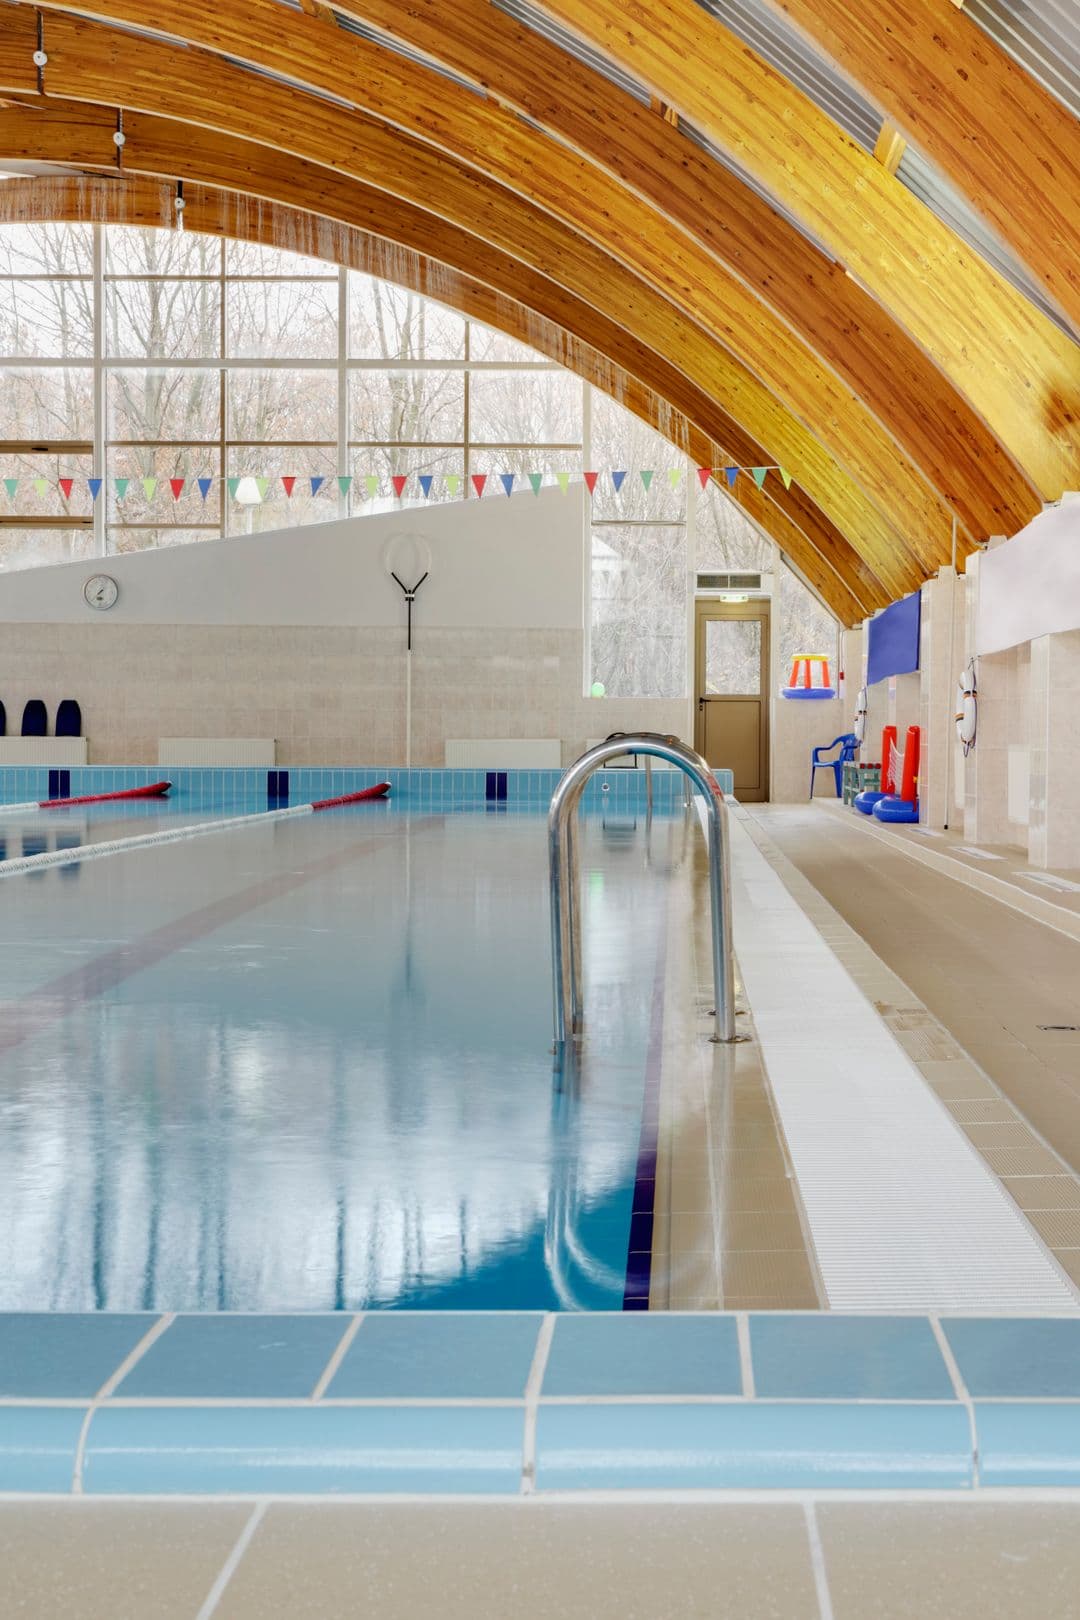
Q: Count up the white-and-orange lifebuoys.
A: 2